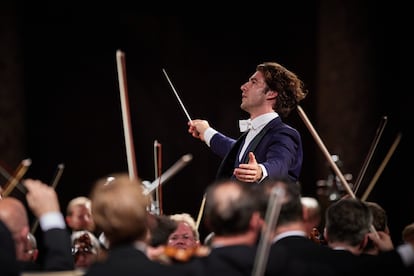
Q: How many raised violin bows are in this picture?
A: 11